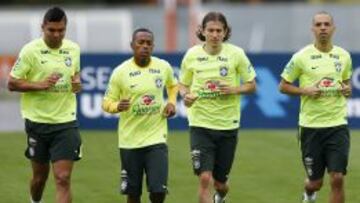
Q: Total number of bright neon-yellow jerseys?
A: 4